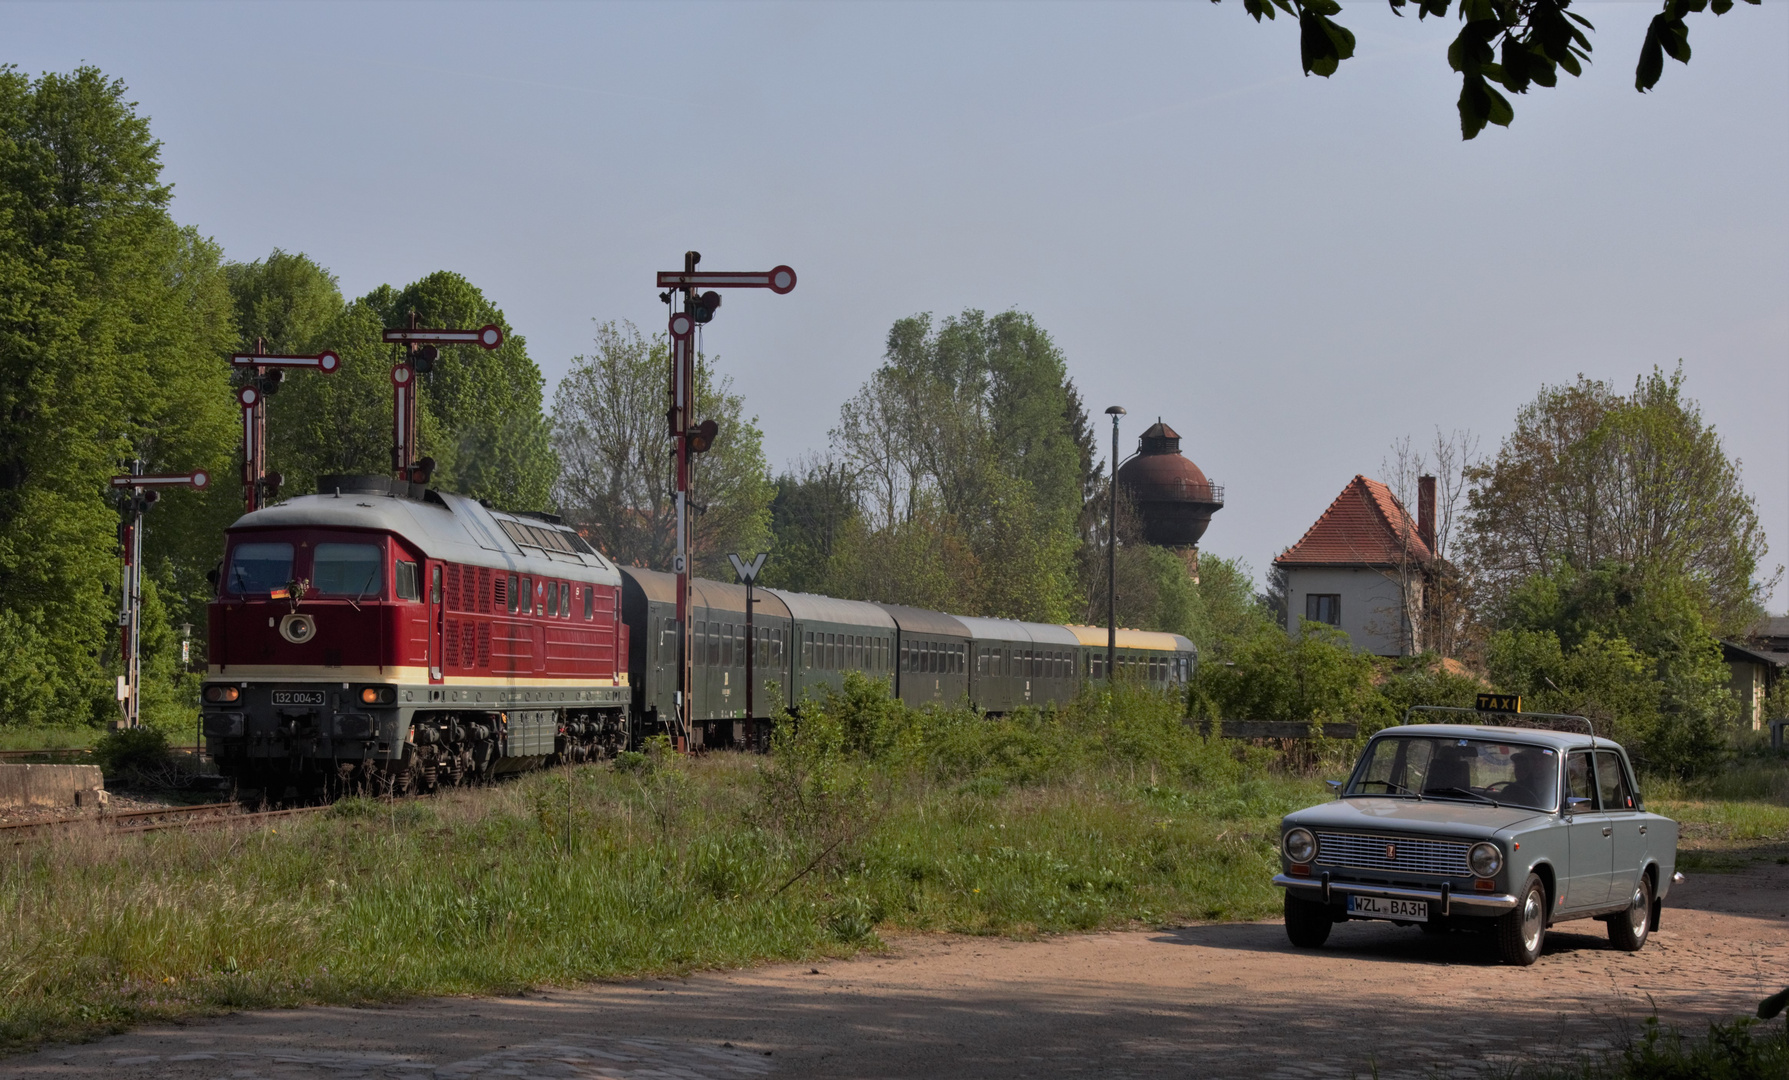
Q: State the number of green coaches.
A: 5